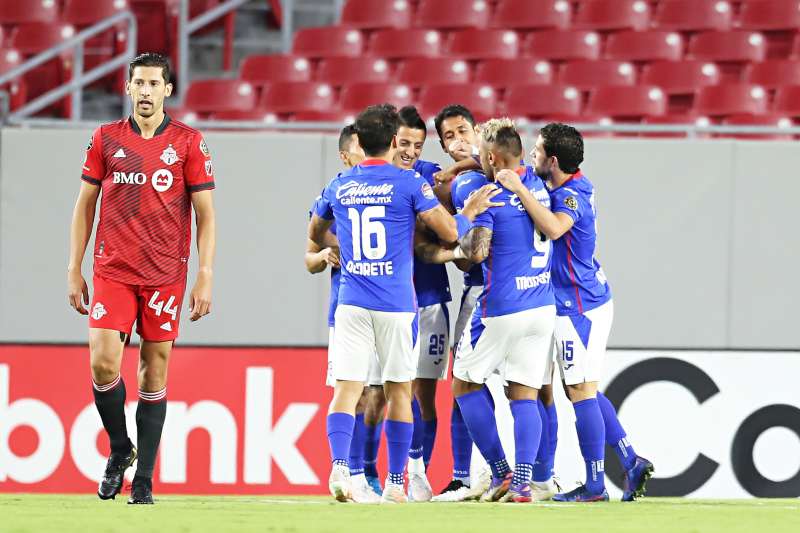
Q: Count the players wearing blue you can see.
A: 6